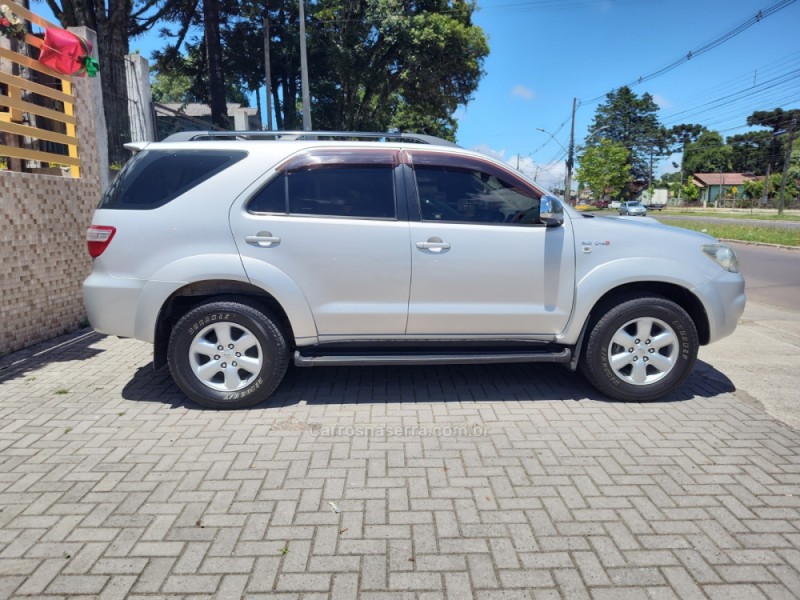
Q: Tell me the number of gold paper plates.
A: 0